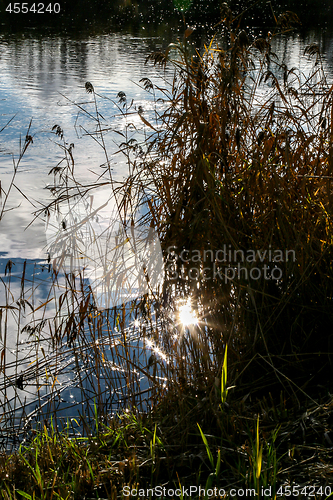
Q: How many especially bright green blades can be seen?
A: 3